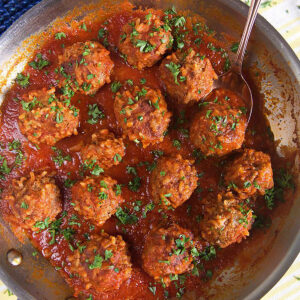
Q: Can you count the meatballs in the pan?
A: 14